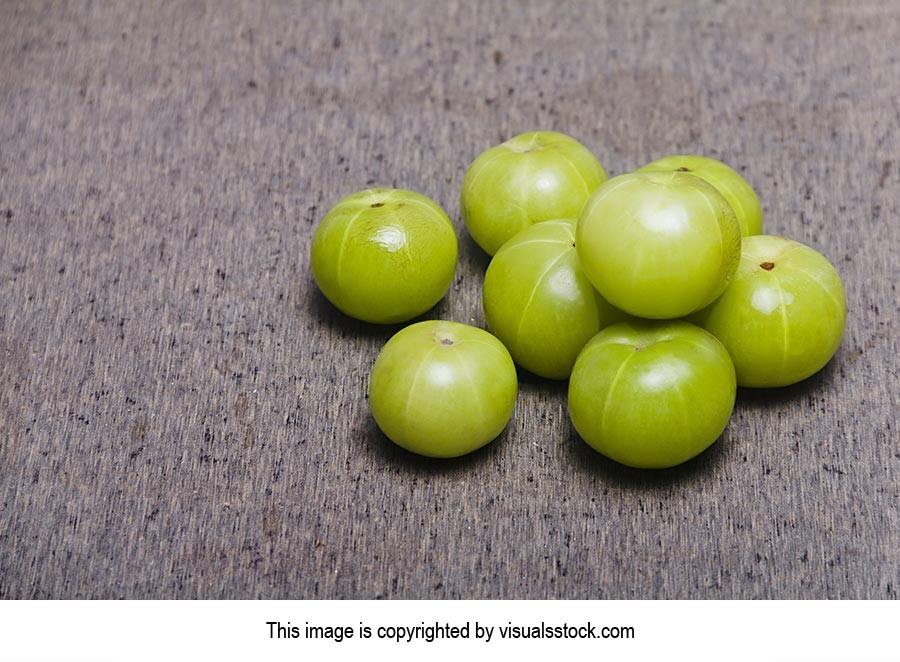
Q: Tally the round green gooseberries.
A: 8